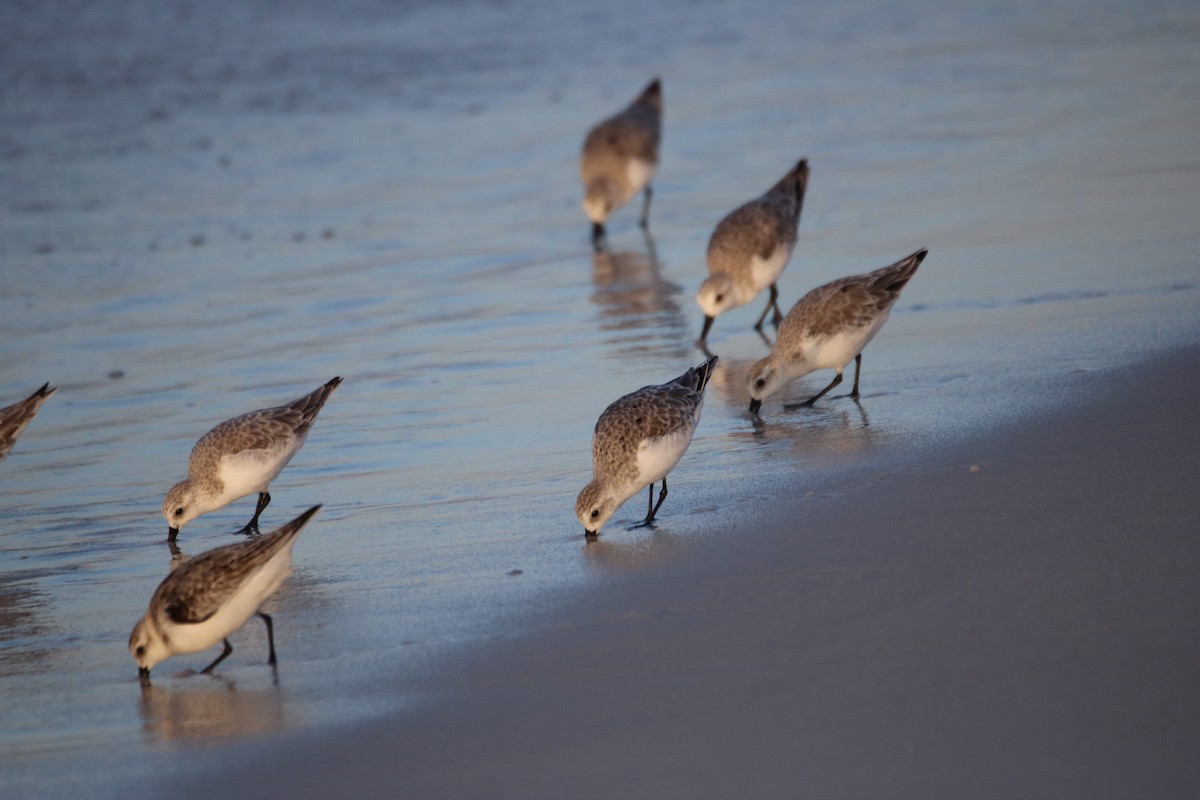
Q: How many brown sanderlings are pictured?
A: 7